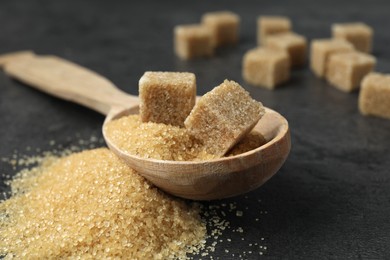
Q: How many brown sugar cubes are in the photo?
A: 11